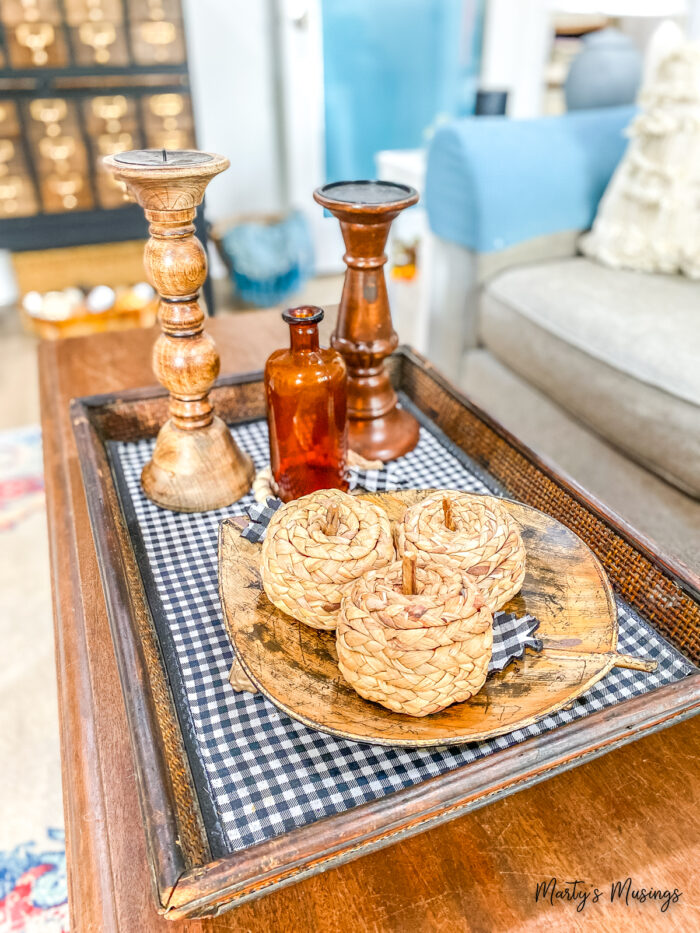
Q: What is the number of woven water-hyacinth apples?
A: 3